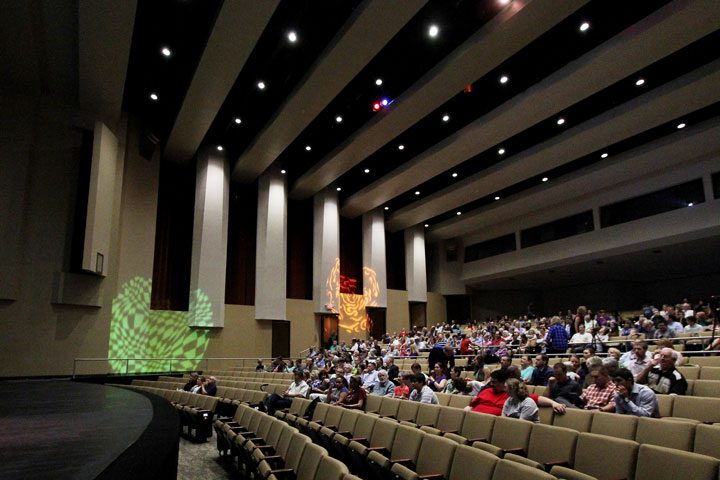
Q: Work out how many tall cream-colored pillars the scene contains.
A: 5